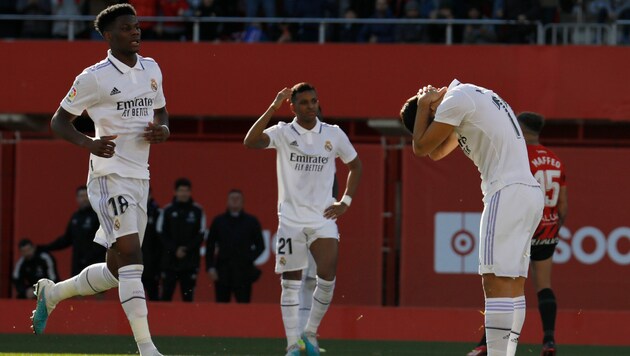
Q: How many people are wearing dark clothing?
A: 5